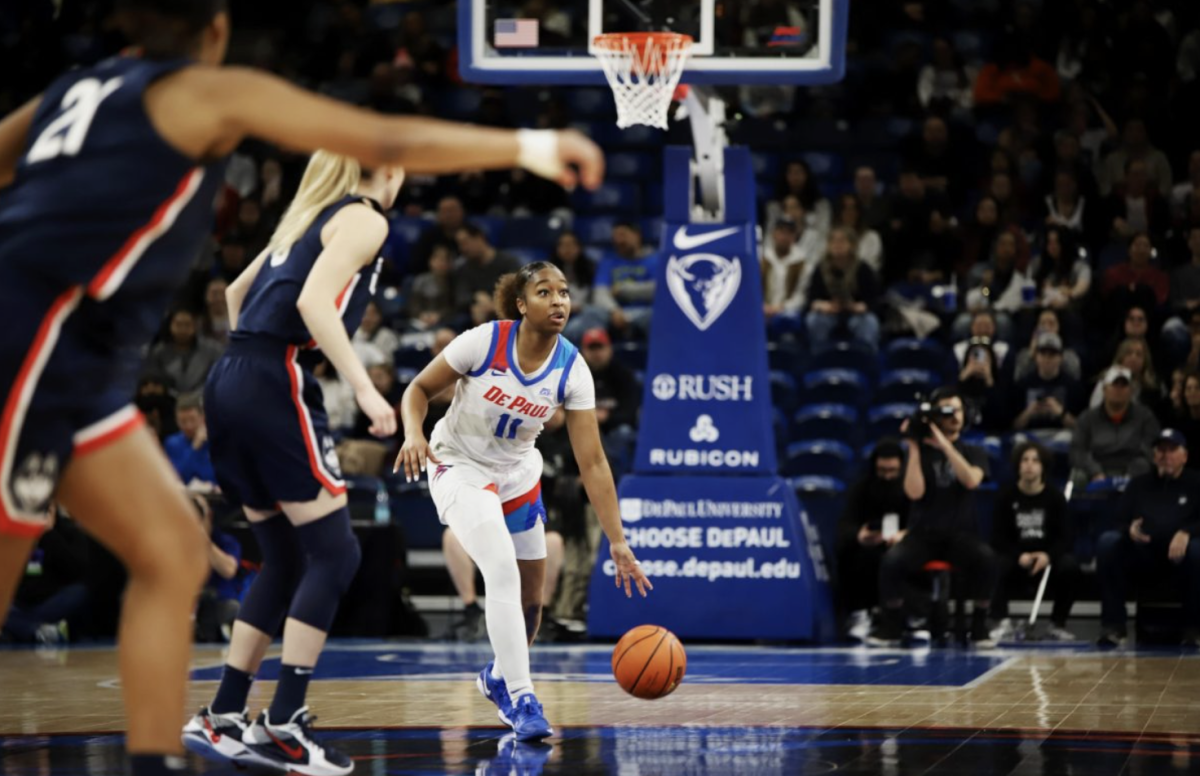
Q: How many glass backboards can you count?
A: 1